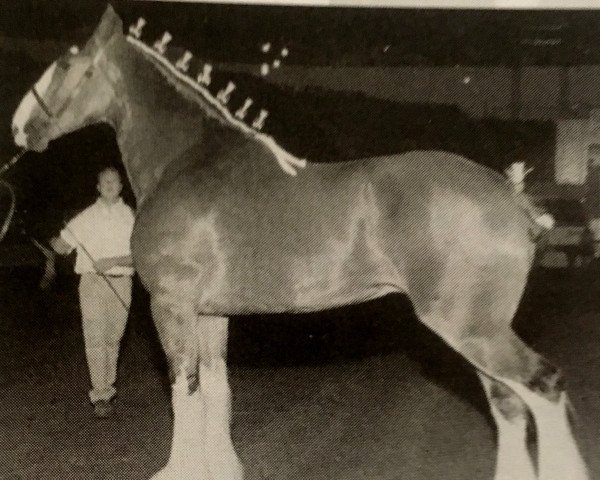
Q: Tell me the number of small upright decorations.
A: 7